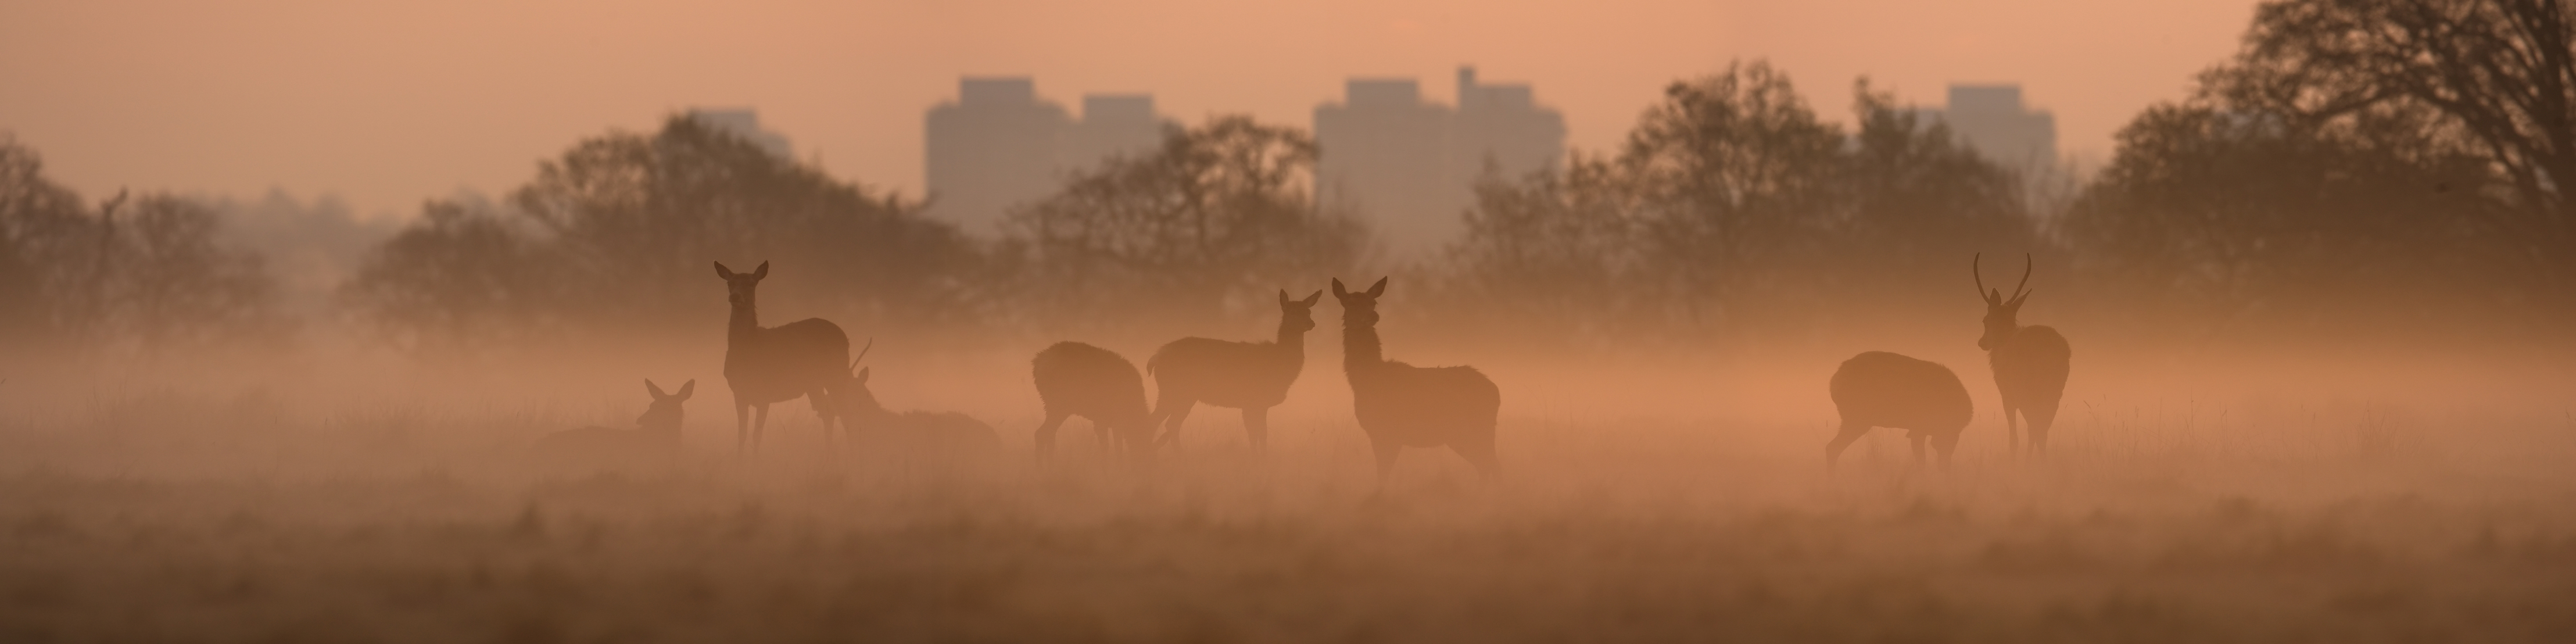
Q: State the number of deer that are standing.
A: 6